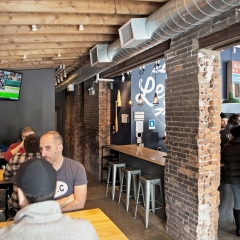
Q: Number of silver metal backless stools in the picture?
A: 3